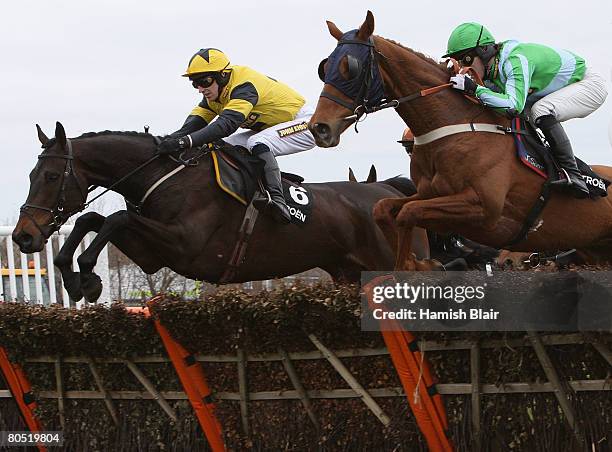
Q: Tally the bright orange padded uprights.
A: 3